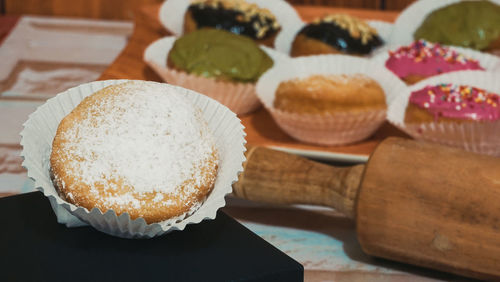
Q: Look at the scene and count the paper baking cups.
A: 8